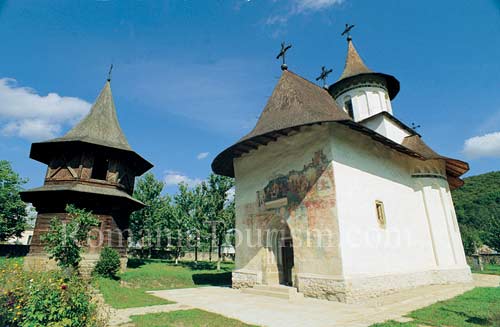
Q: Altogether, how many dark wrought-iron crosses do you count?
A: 5